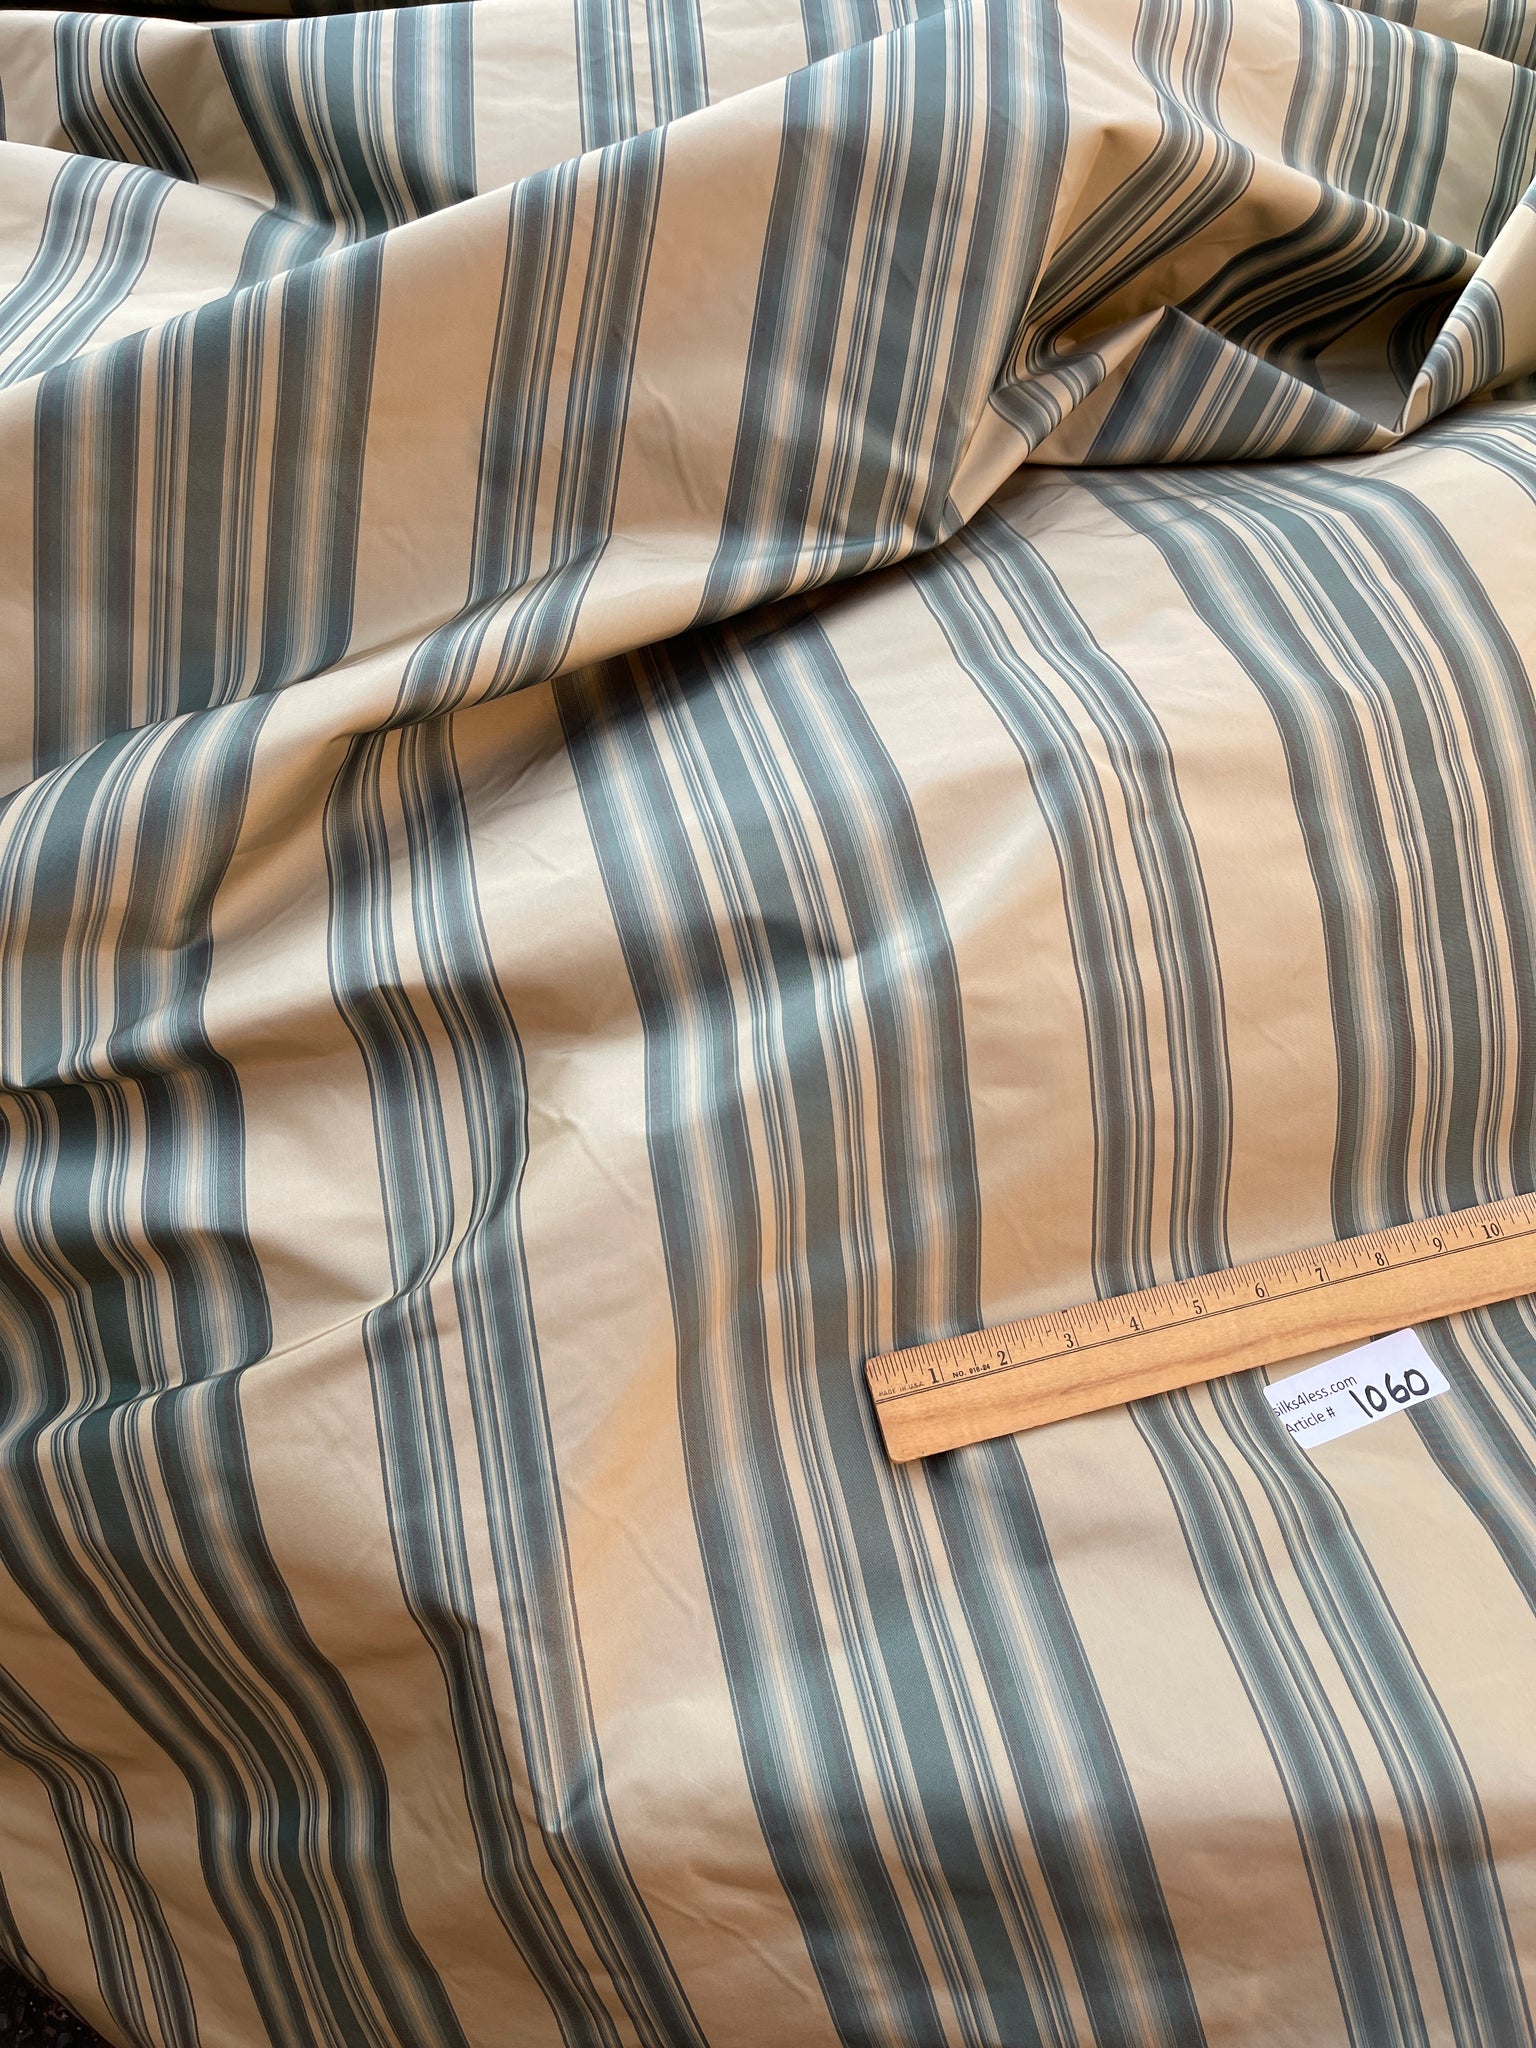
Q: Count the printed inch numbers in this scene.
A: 10